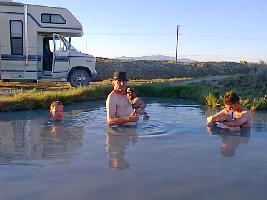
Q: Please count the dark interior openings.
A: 1